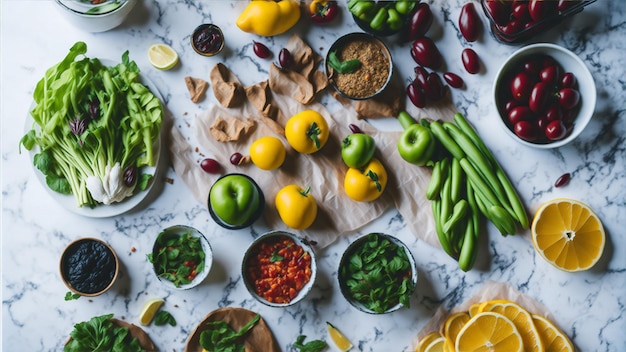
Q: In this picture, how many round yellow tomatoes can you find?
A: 4